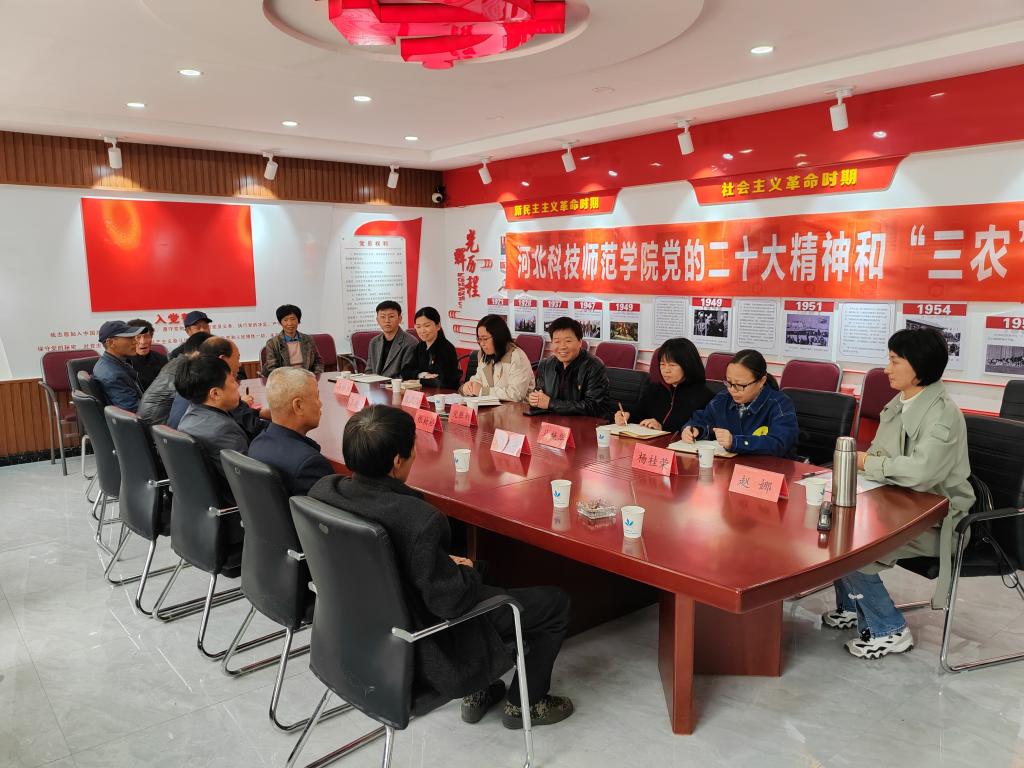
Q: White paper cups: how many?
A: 10